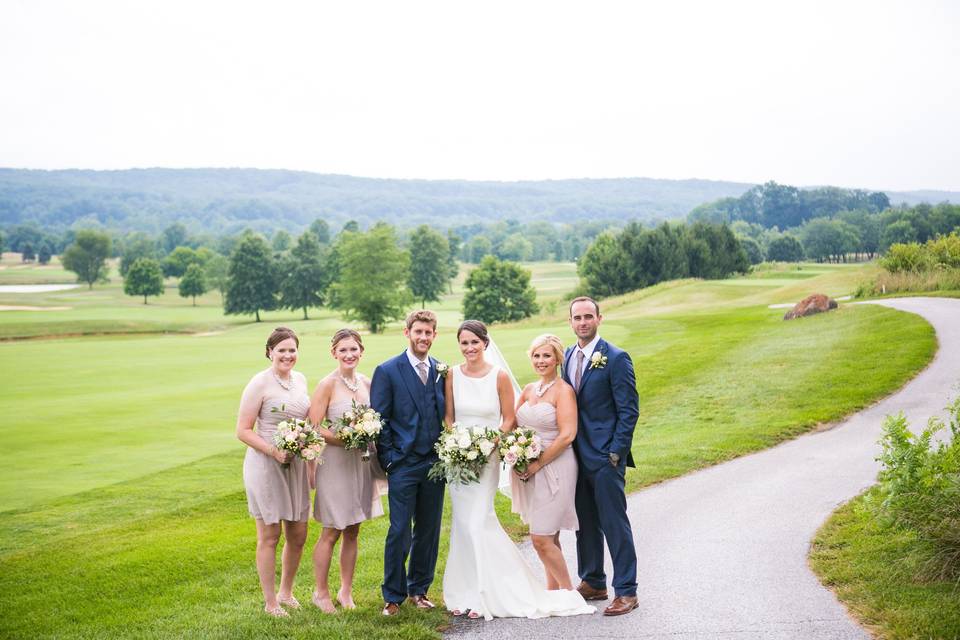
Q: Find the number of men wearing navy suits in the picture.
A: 2